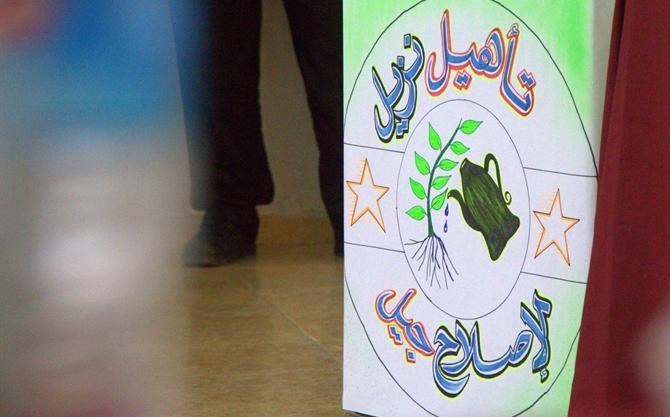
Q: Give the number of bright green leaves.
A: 9